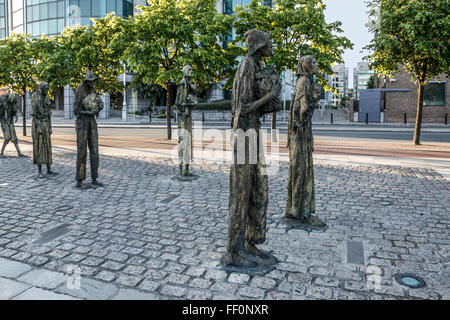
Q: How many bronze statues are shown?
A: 6